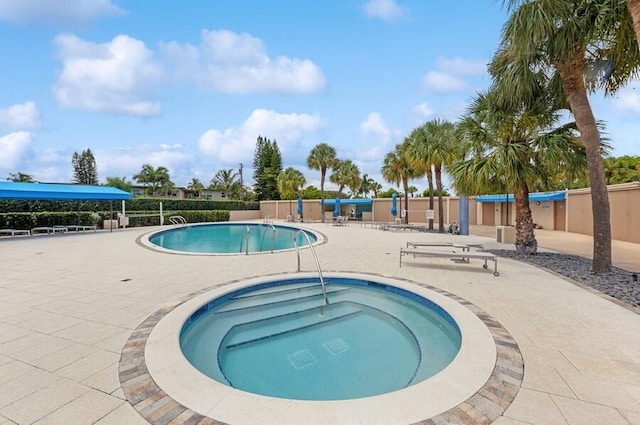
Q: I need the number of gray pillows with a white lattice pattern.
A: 0